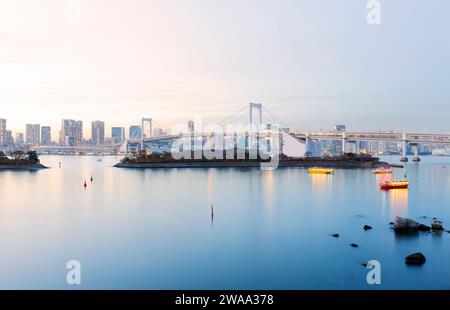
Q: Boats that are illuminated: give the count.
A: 3